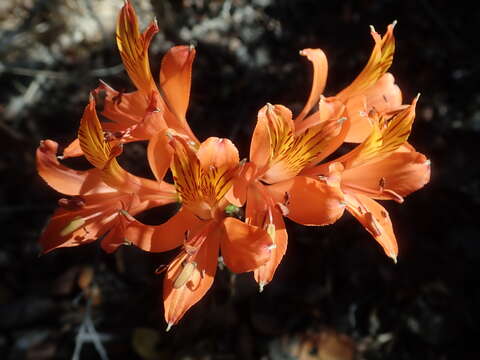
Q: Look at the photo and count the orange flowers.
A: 6